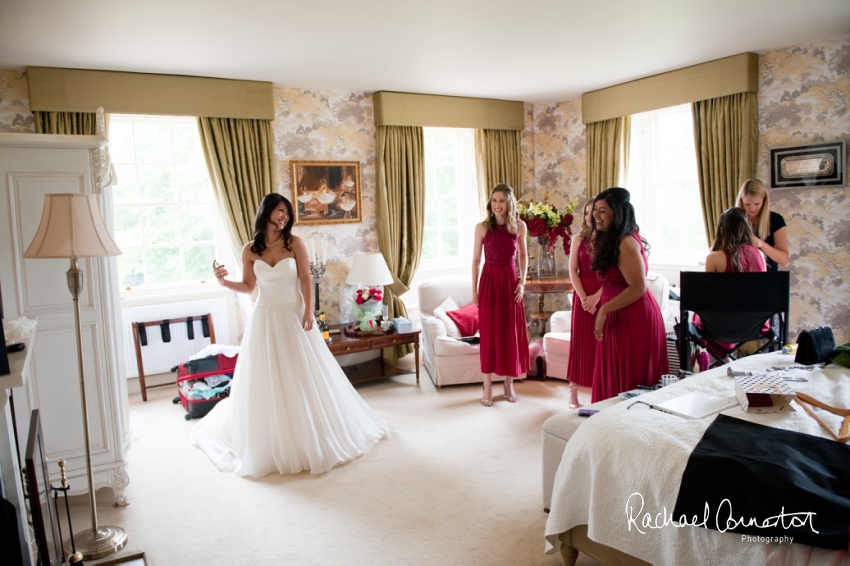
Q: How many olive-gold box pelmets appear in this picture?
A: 3